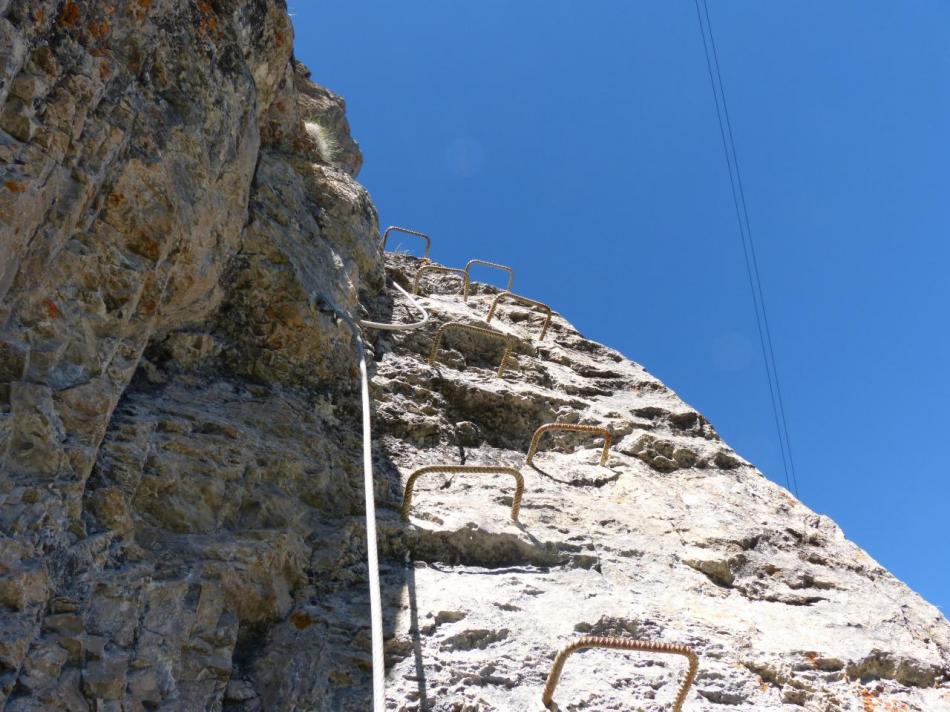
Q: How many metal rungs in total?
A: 8